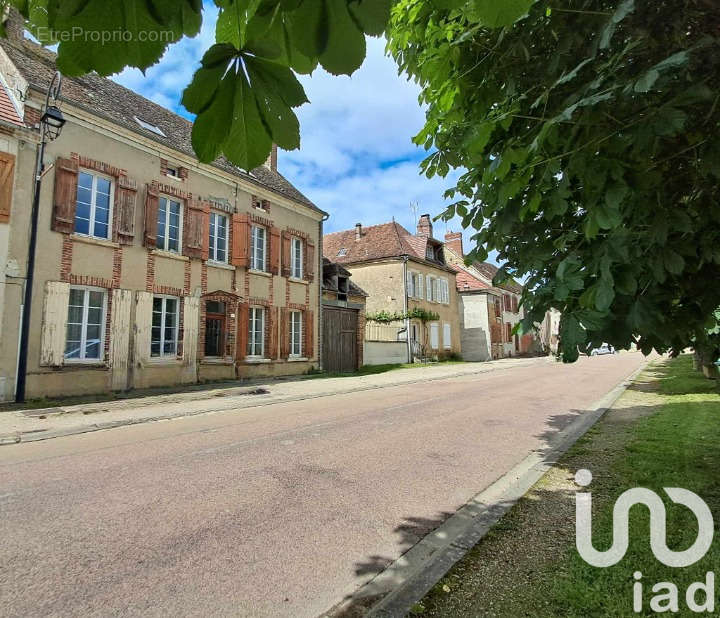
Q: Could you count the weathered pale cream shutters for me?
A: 4